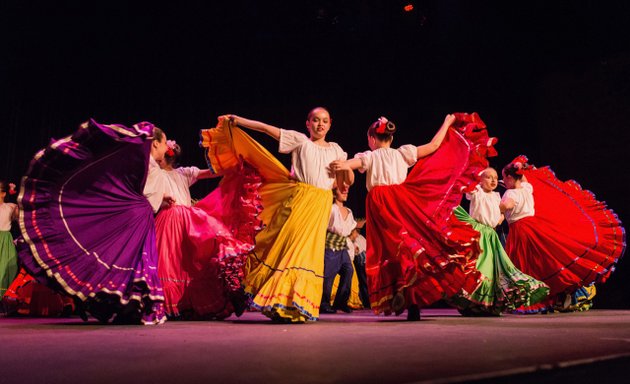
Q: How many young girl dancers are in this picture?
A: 7